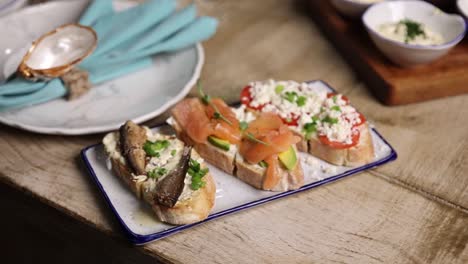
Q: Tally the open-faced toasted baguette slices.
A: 3